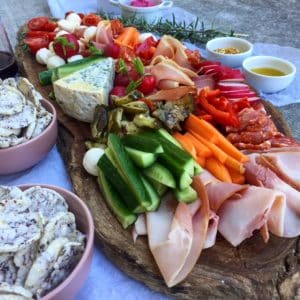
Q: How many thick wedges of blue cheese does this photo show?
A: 1